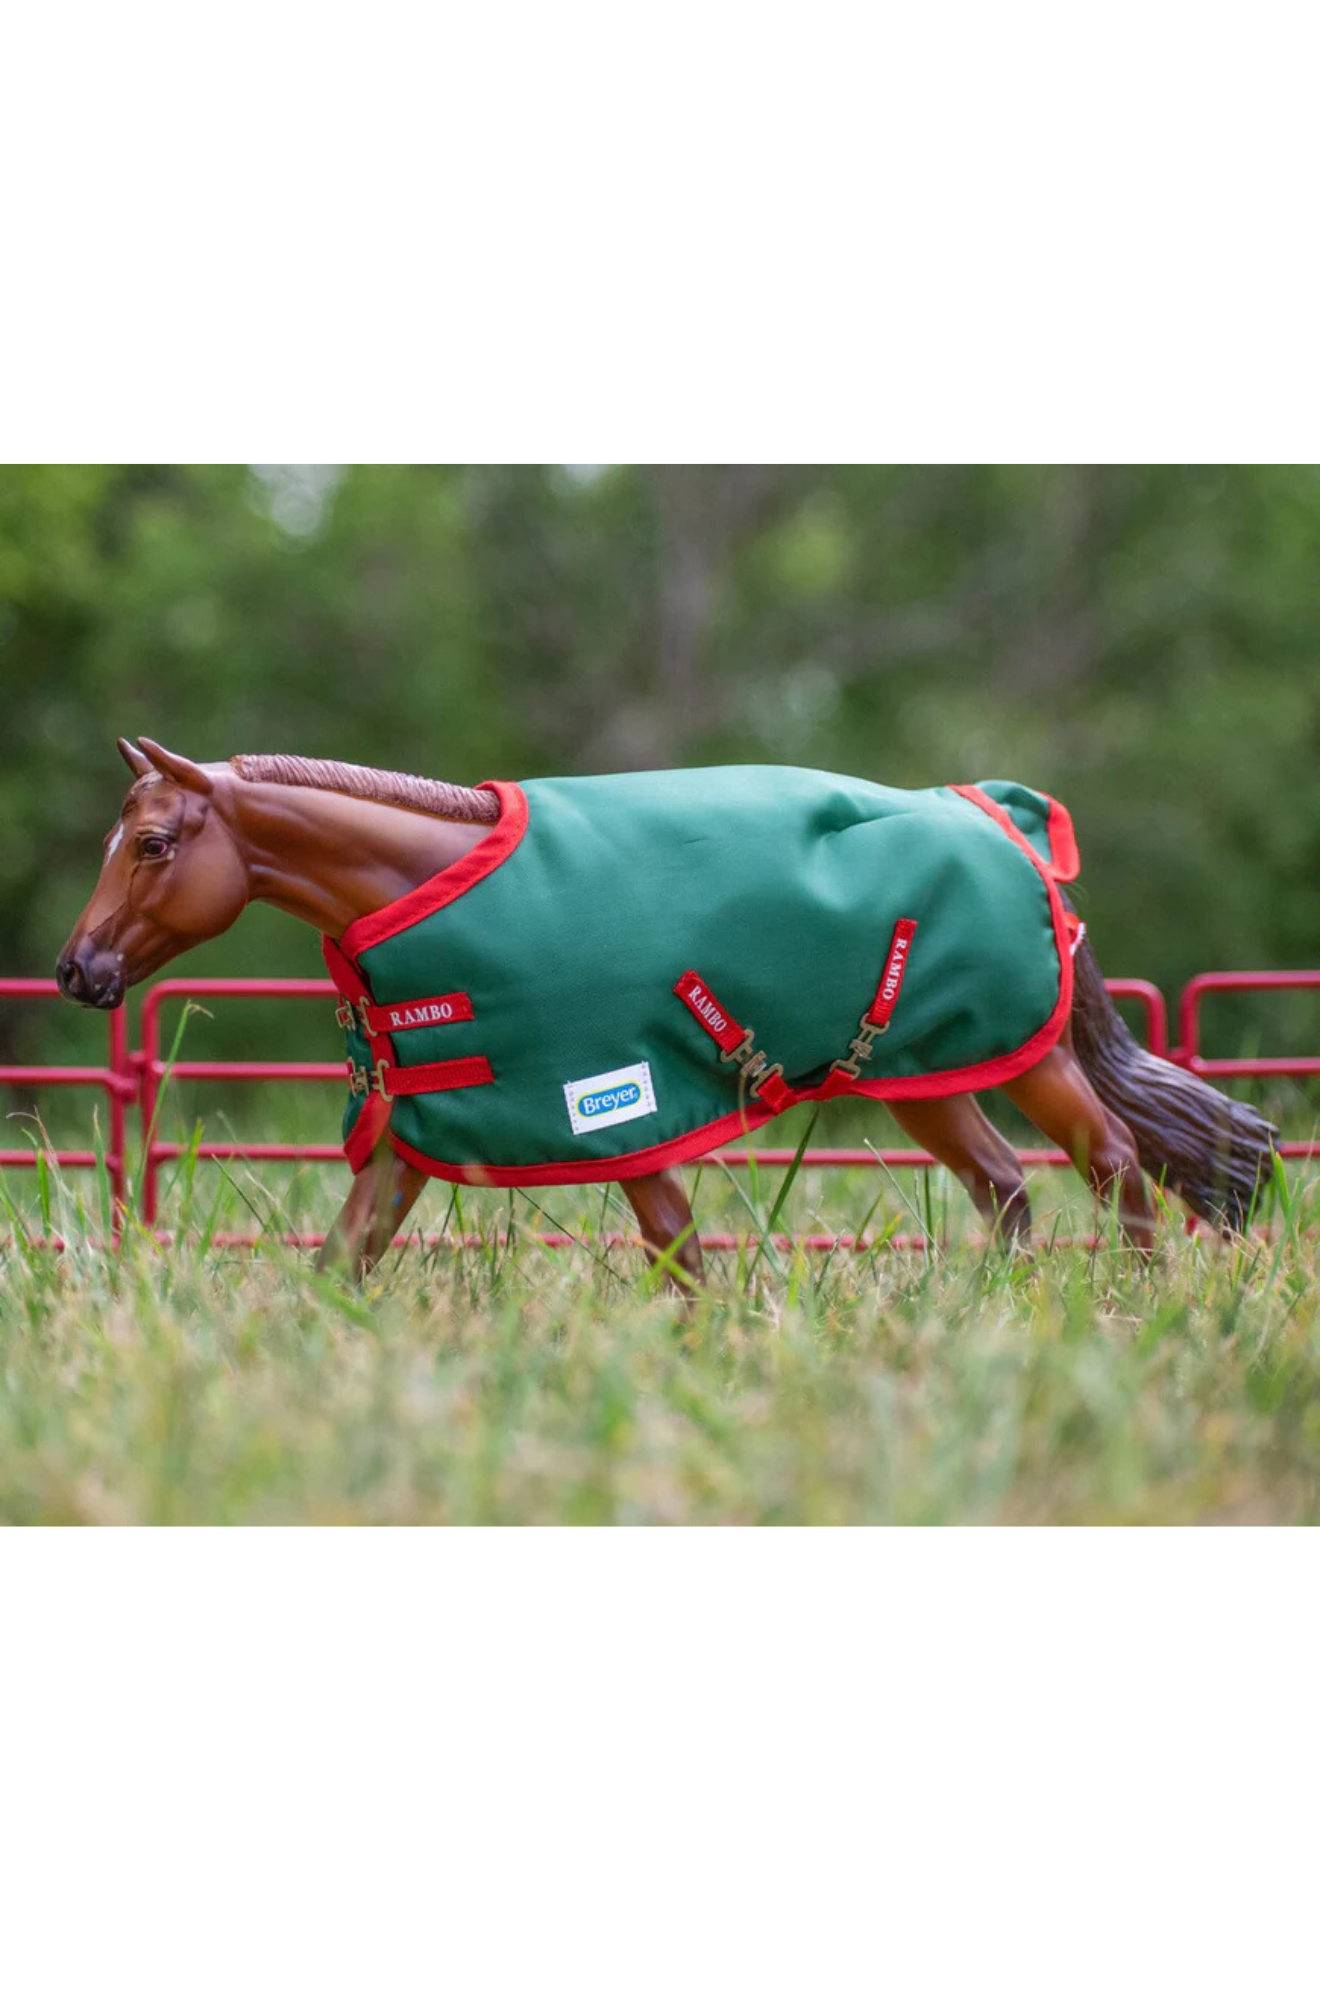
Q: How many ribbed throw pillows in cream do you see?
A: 0